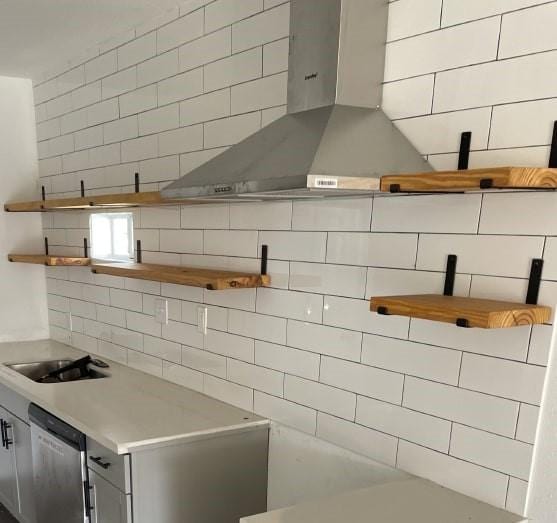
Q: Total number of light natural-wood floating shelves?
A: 5